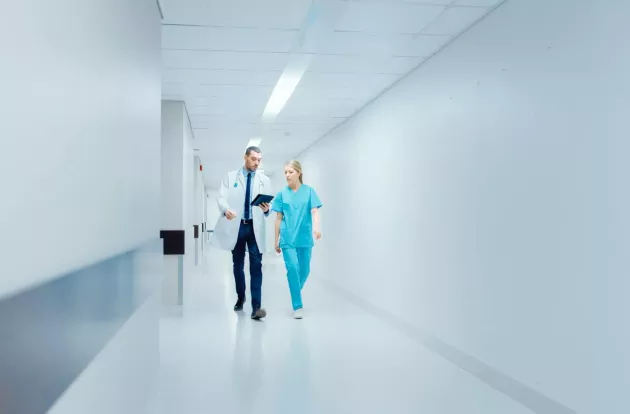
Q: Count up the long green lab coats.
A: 0